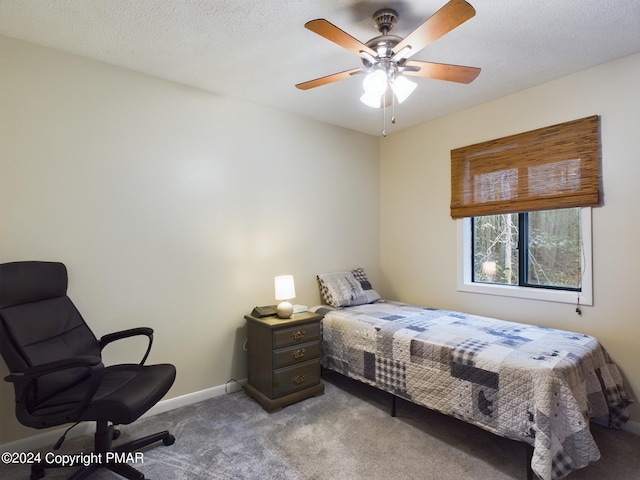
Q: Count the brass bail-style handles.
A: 3